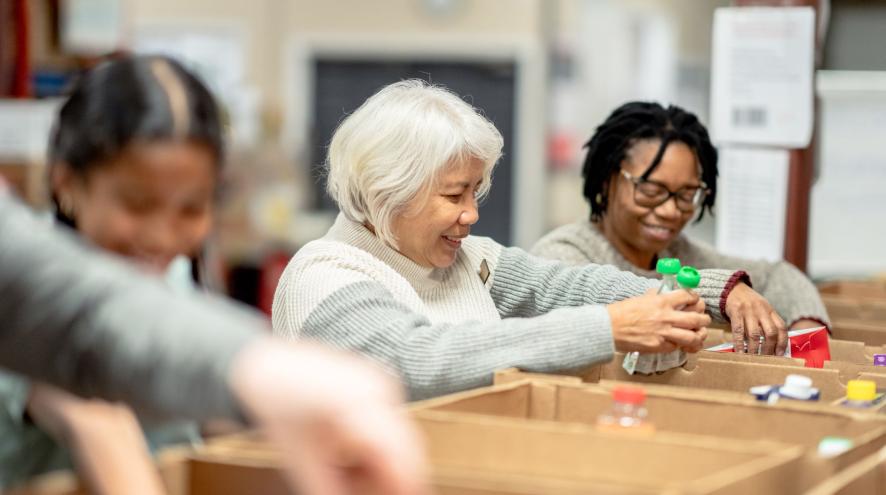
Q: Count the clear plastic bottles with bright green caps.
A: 2